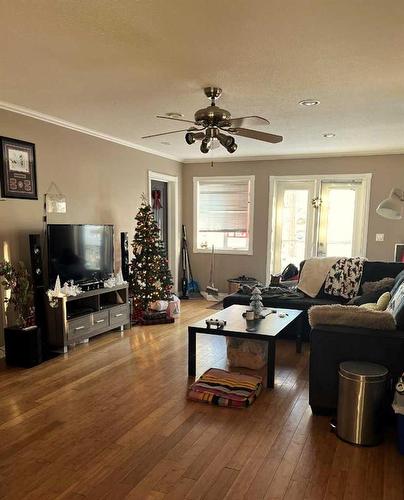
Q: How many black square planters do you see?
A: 1